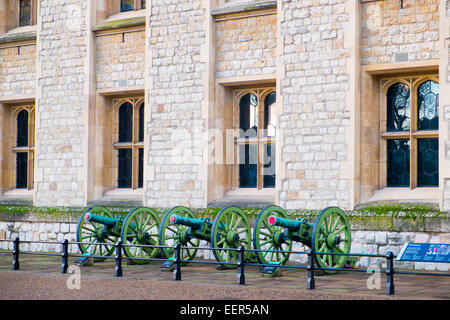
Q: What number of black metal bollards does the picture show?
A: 7